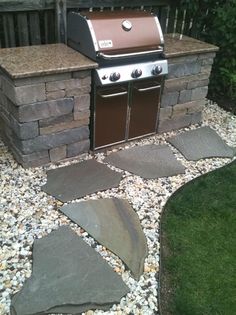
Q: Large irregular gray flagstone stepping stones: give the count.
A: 5